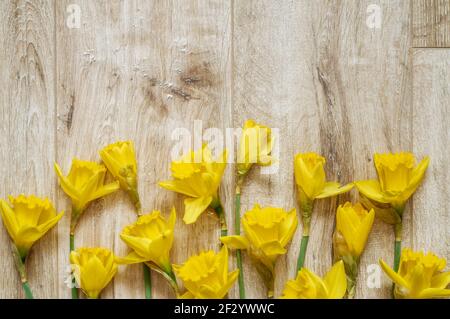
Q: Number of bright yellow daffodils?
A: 14